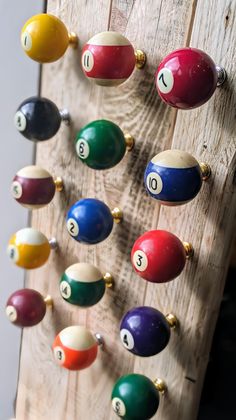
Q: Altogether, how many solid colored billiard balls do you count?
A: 9